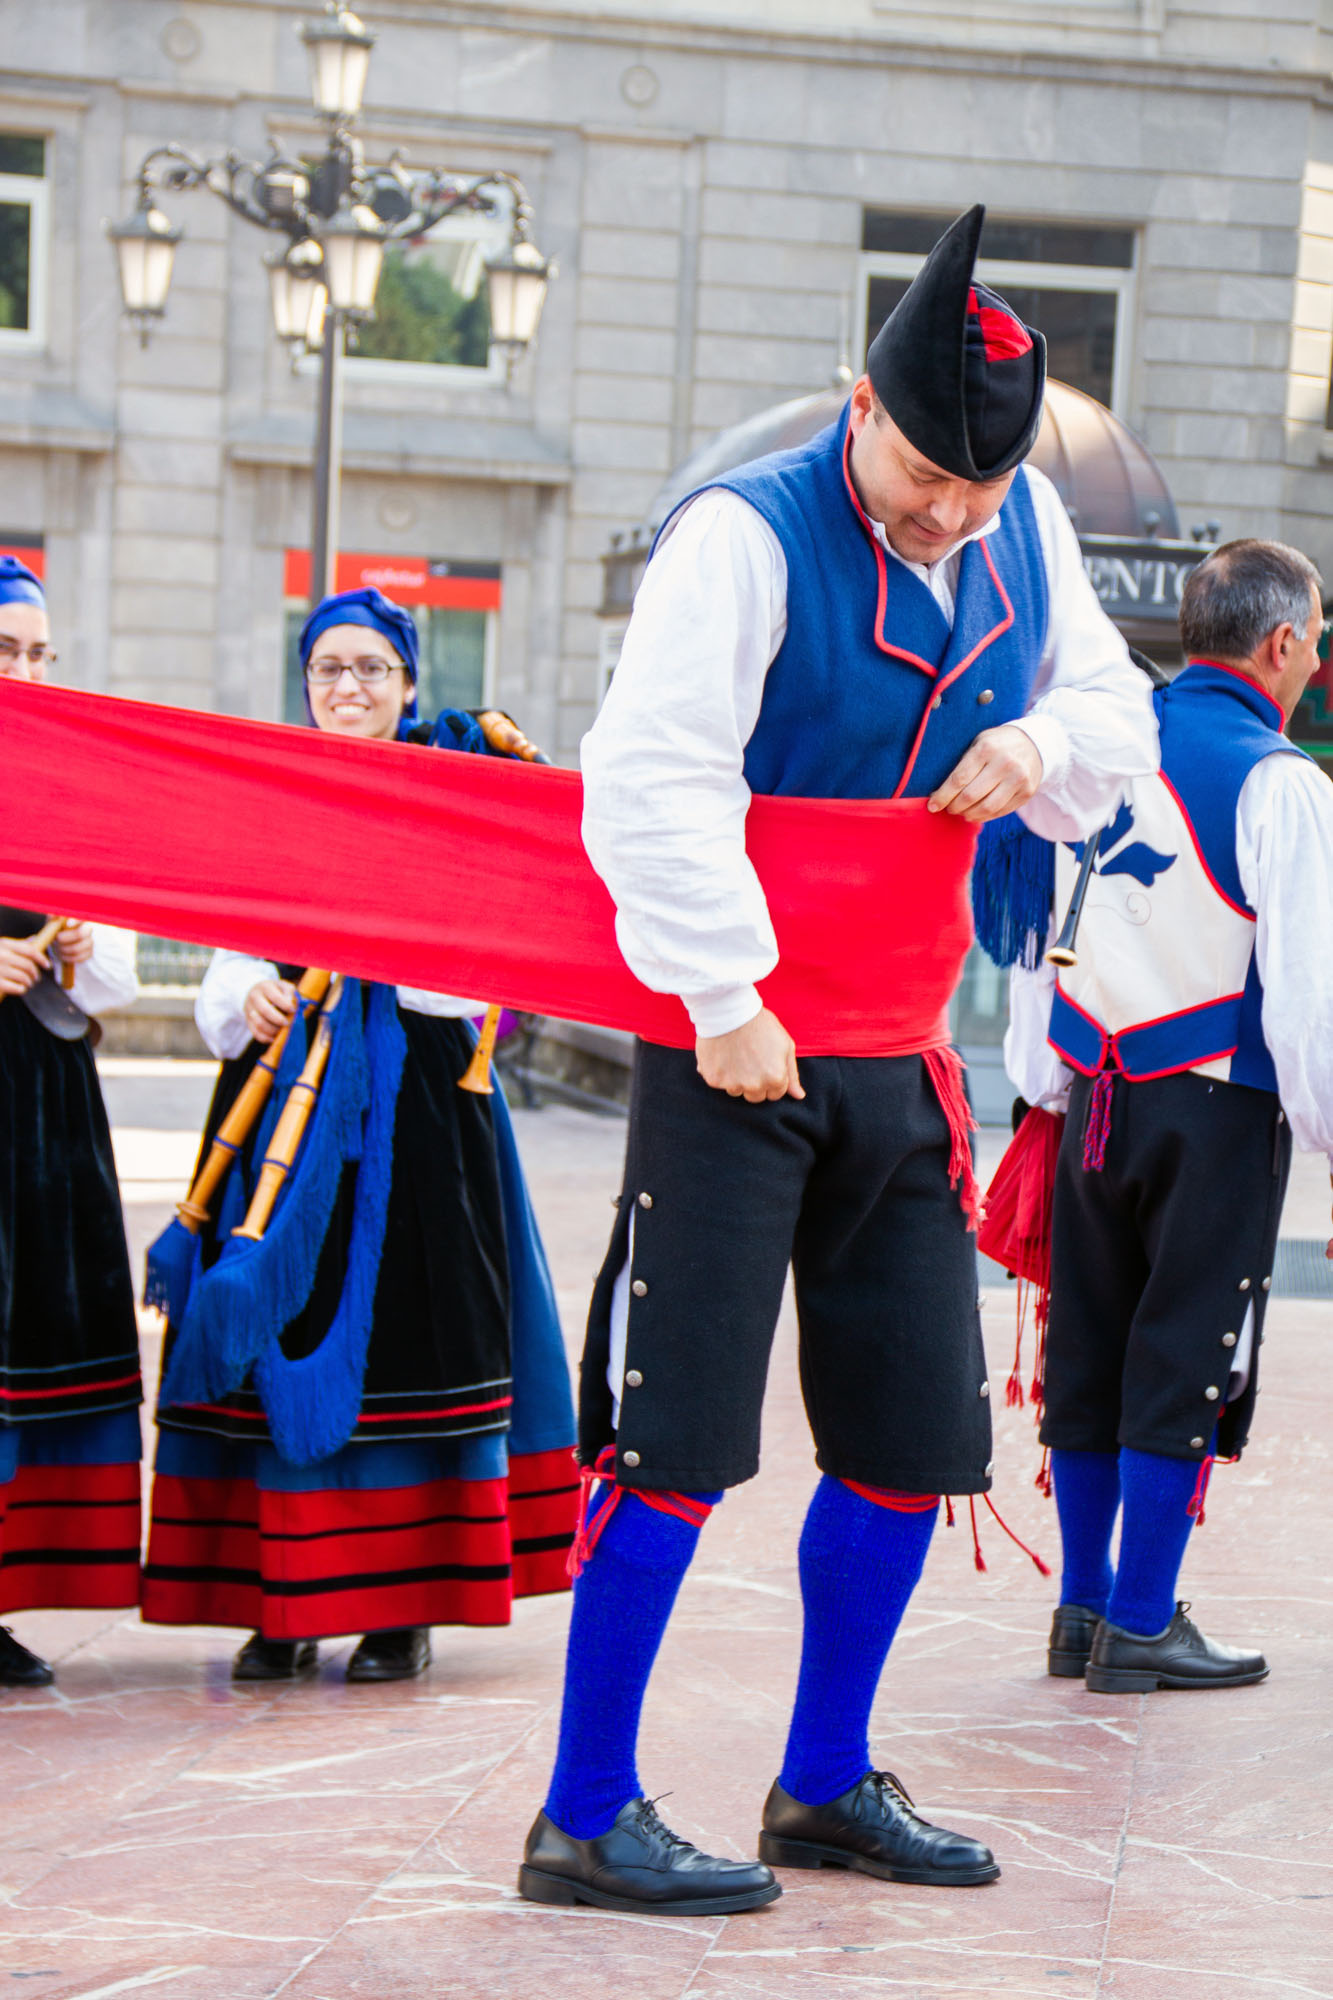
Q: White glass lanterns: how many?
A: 5